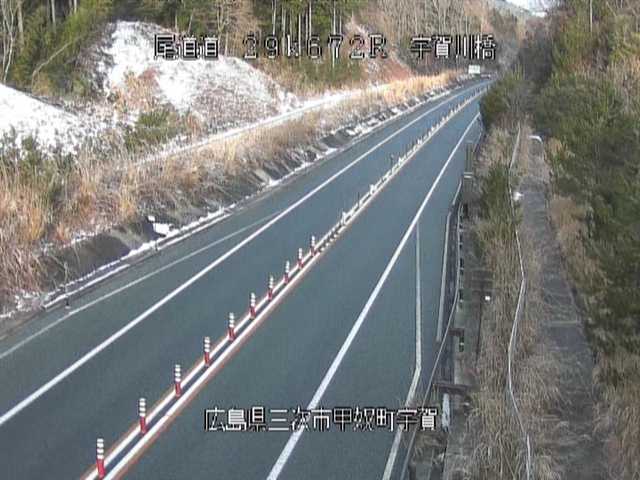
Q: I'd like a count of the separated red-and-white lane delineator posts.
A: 10